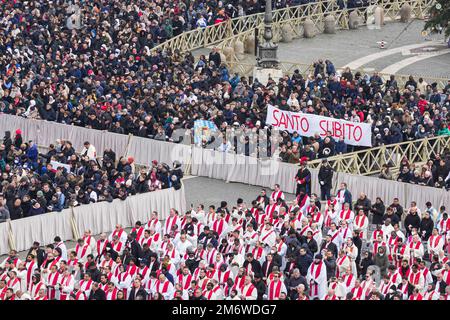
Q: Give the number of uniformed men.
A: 2